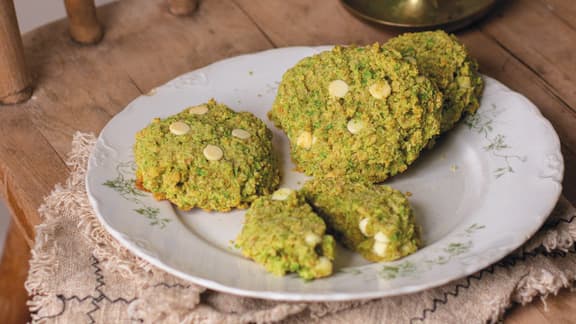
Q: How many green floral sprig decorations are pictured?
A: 3